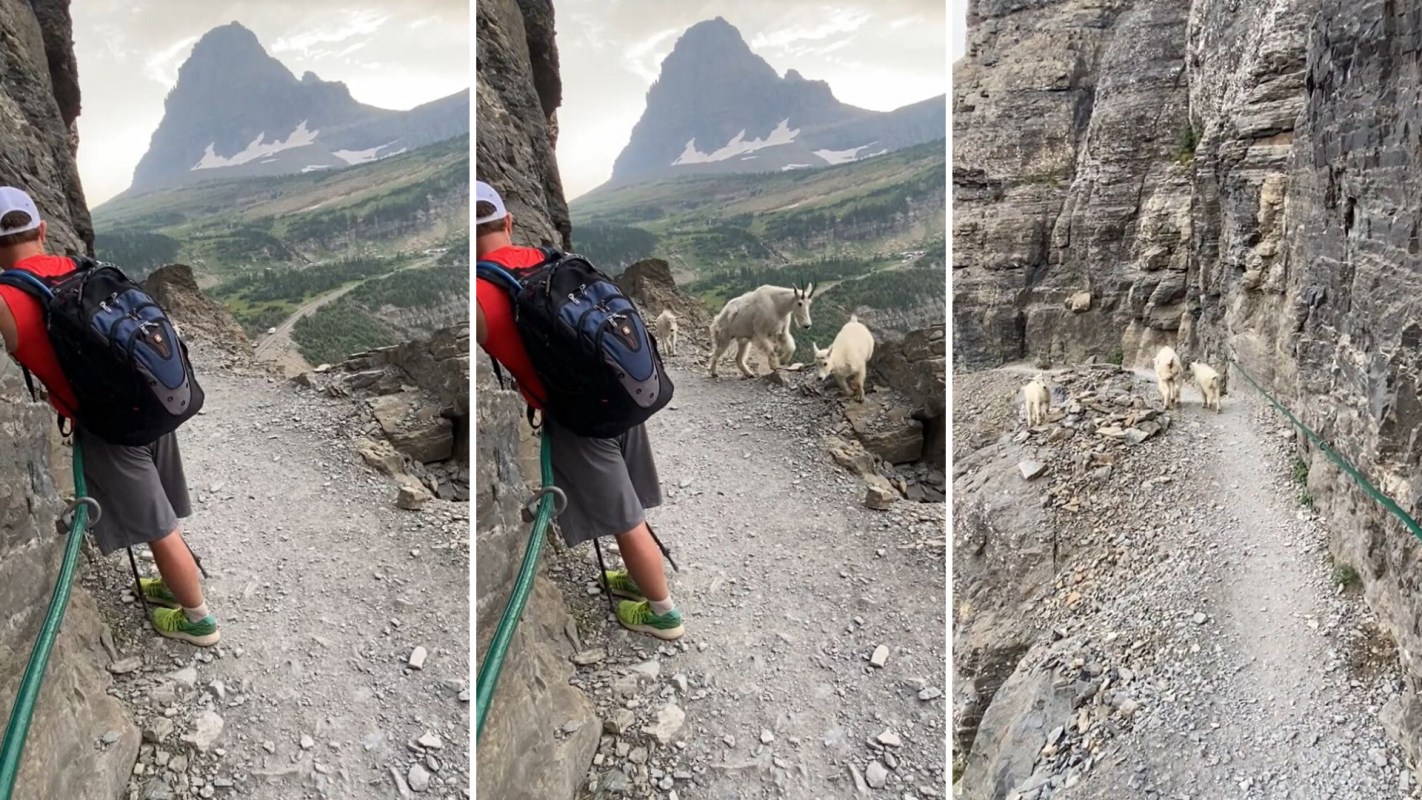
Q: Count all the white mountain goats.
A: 6